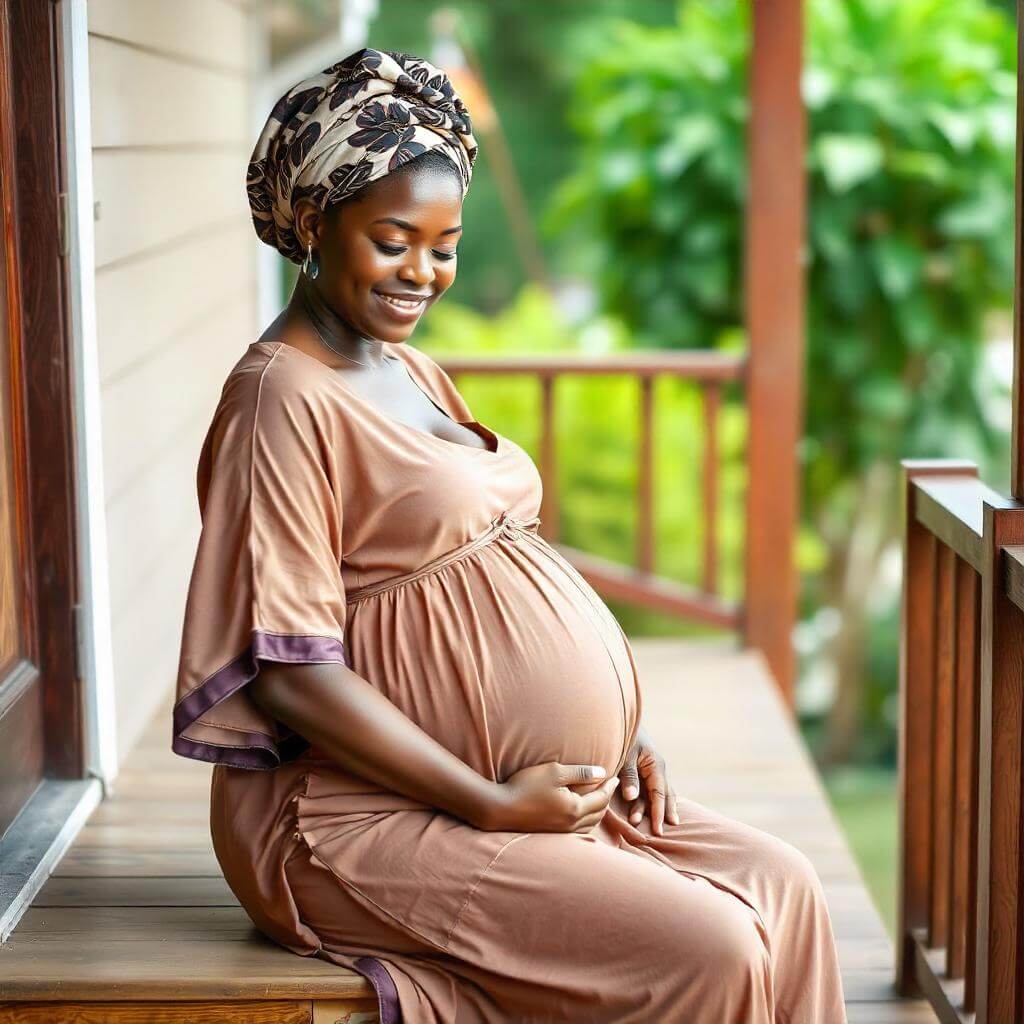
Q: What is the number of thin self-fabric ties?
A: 1